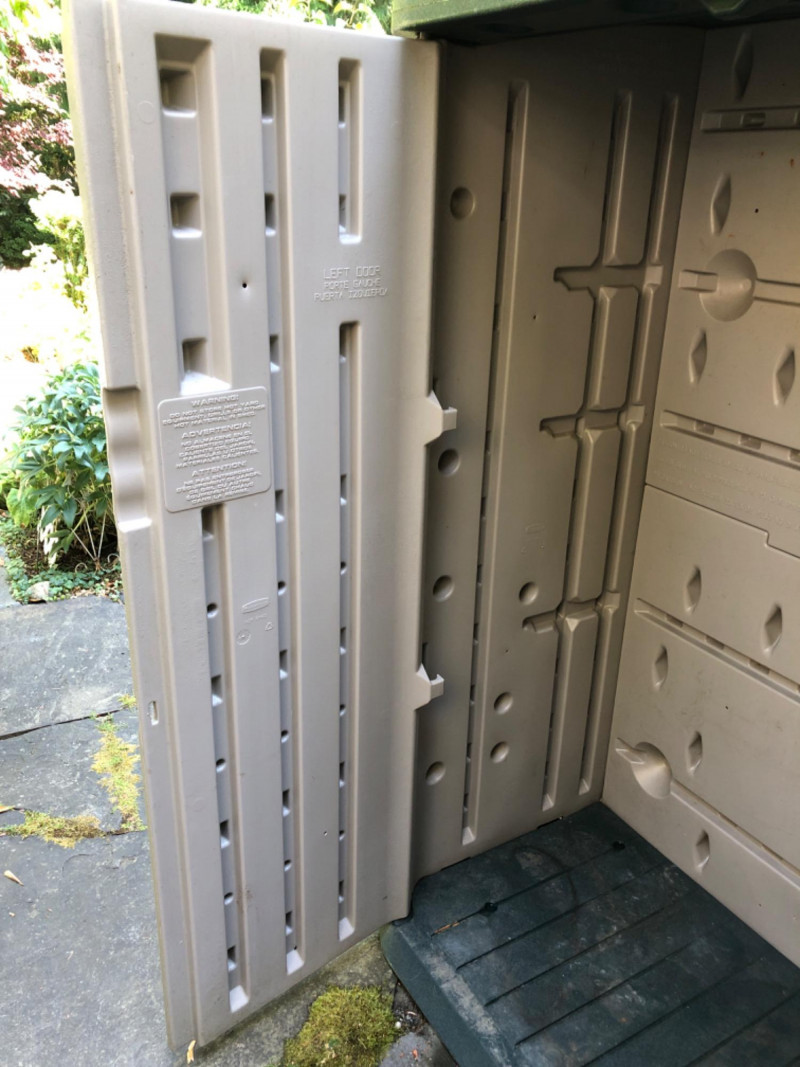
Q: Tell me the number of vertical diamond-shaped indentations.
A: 9